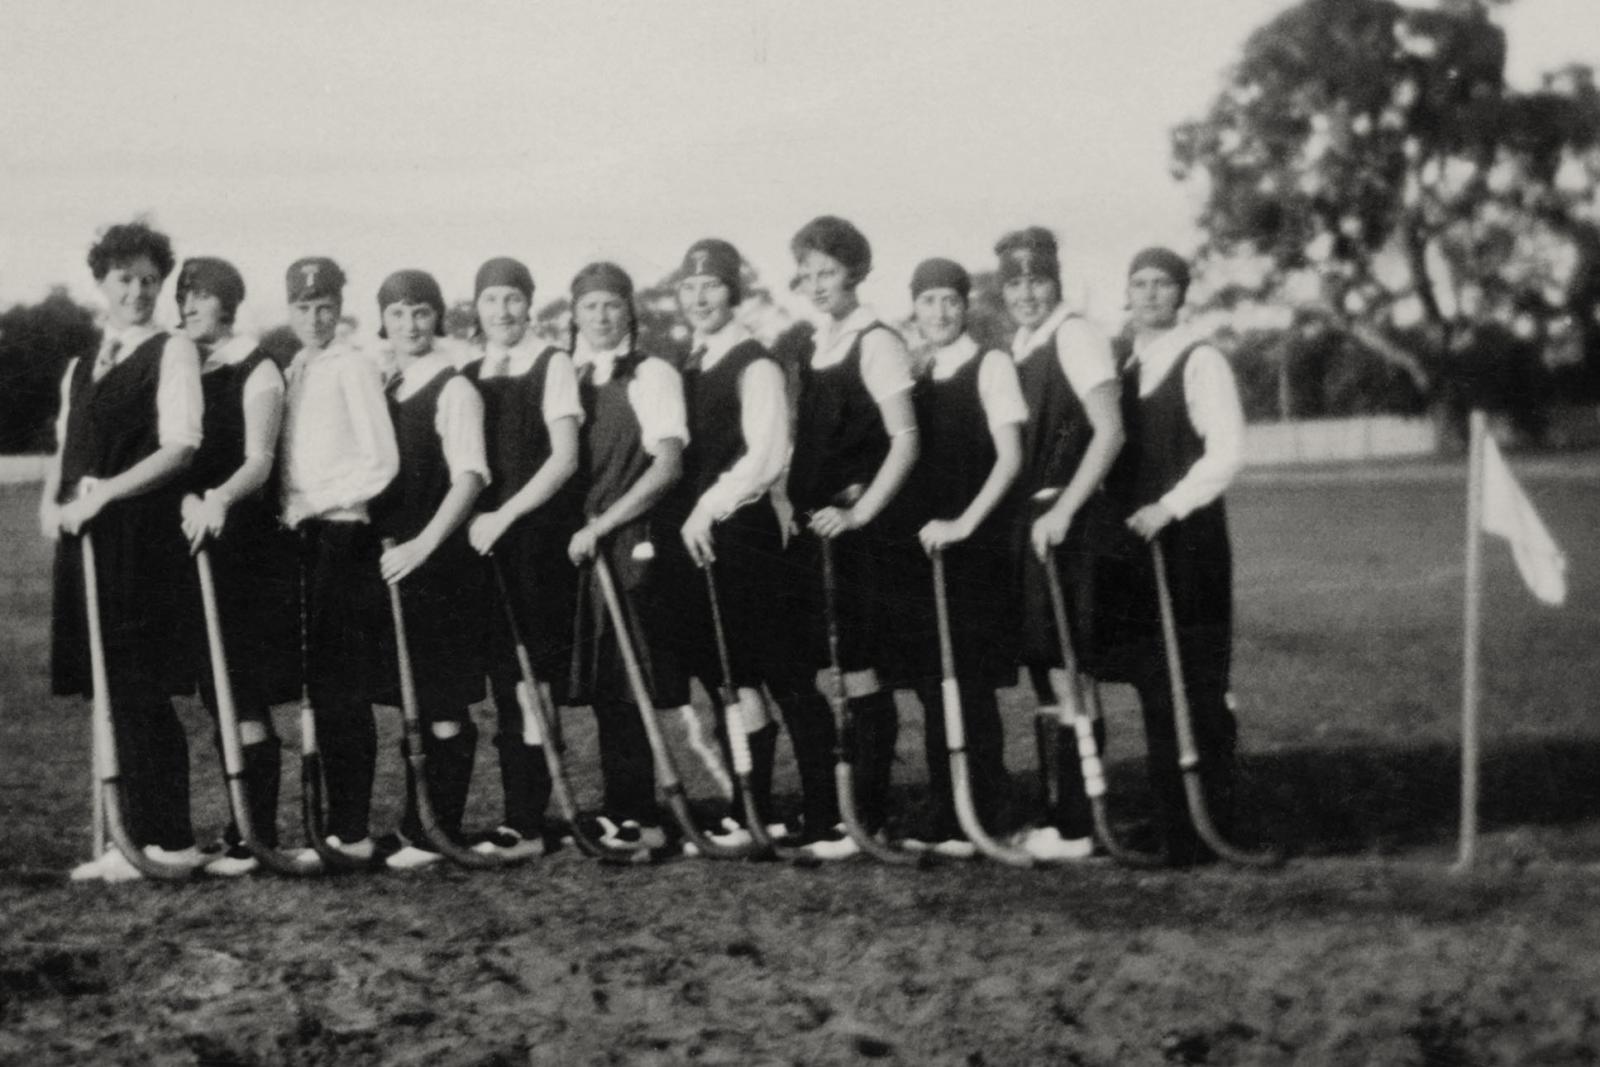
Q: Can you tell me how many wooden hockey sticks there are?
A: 11